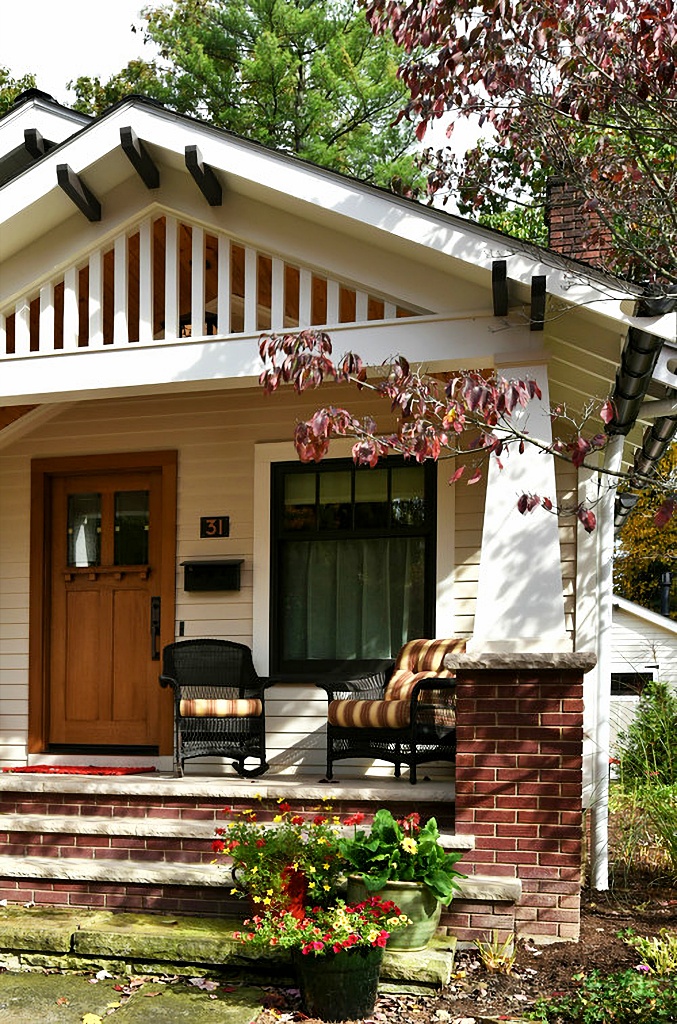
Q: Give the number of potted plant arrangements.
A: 3